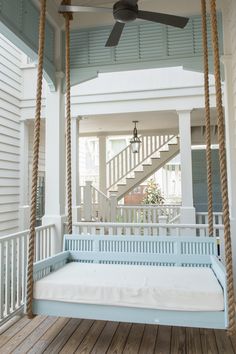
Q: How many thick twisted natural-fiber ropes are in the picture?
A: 4